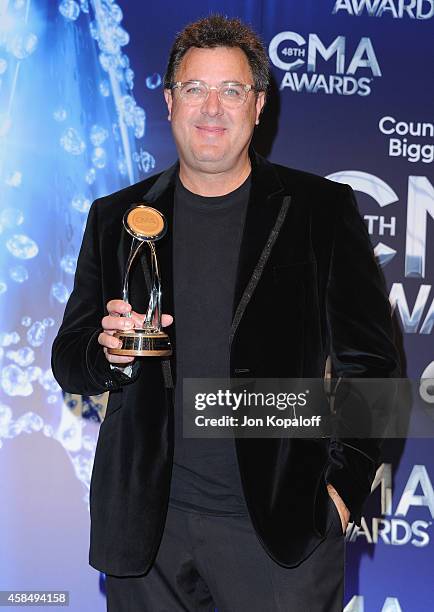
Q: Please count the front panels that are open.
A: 2